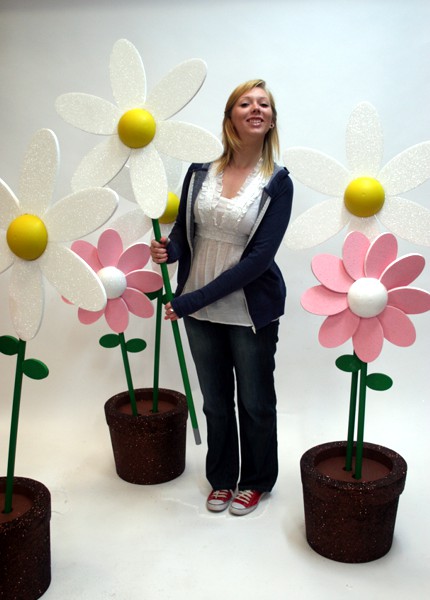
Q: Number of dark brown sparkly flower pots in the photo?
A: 3